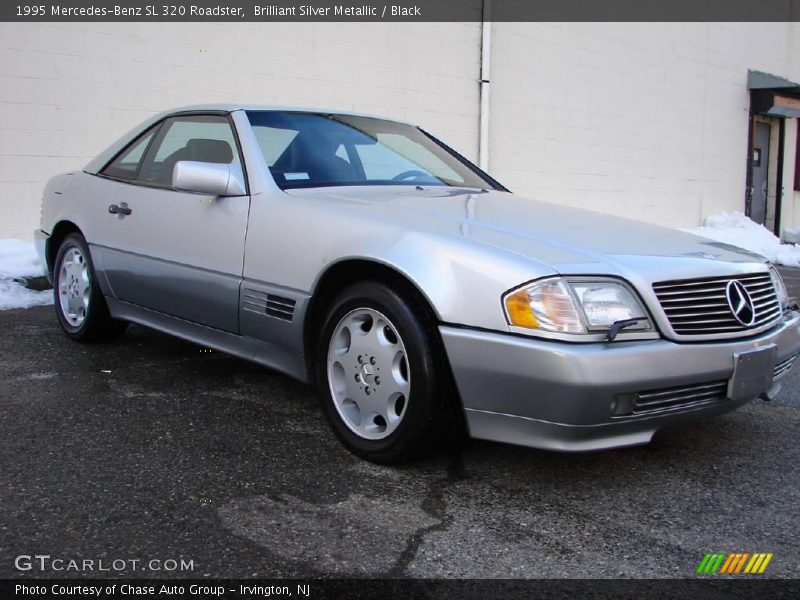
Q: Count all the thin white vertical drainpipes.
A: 1